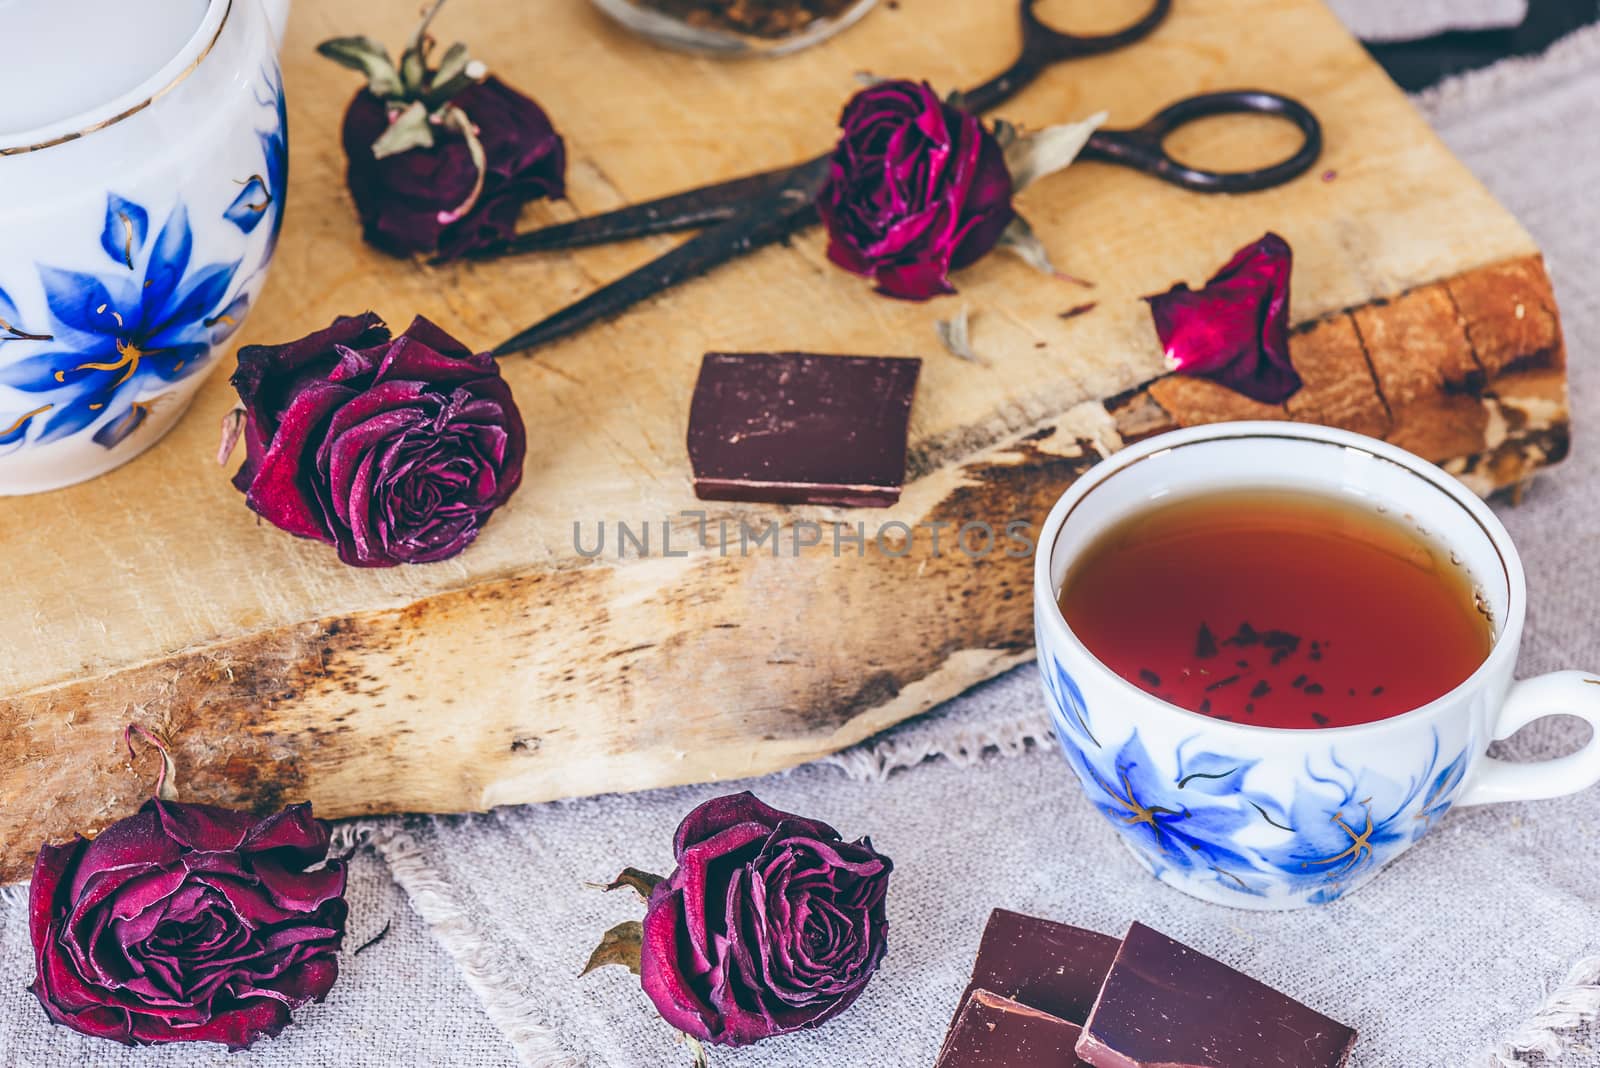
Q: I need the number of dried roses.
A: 5